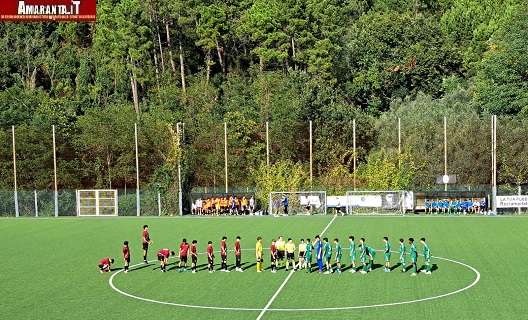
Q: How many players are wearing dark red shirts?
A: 10